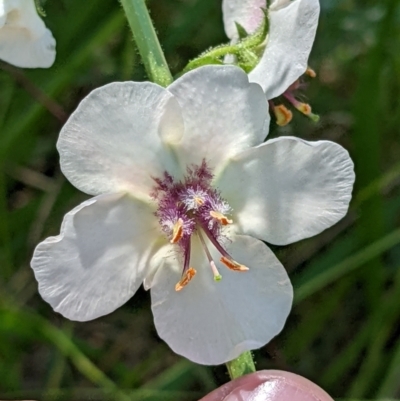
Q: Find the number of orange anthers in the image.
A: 8